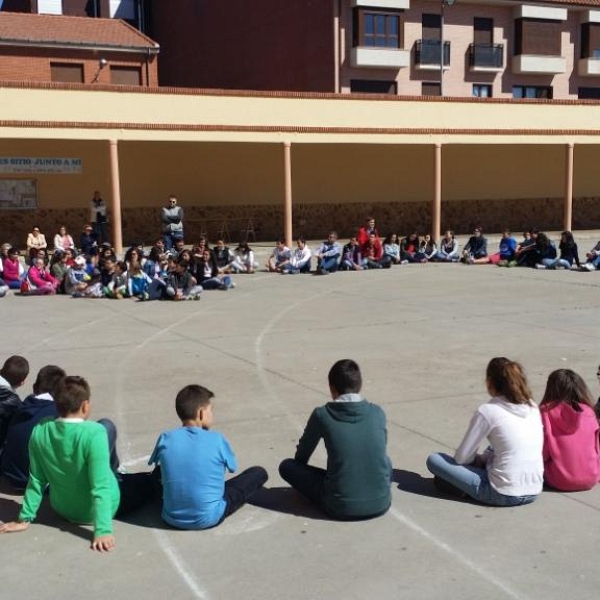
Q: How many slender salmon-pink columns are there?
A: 4